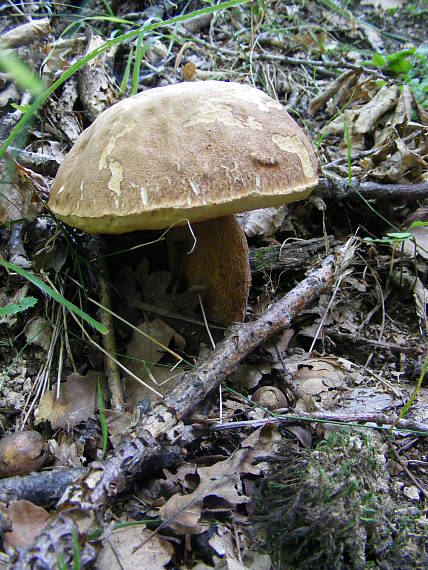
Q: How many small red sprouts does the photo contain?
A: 0